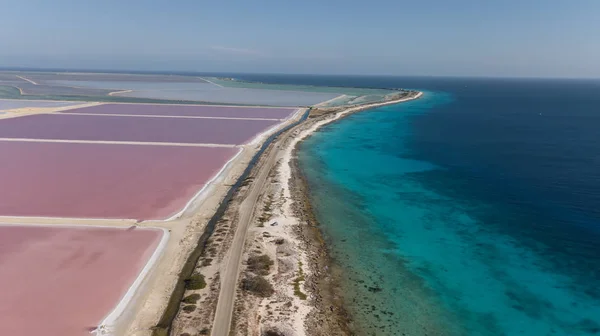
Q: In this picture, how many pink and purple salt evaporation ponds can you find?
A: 4